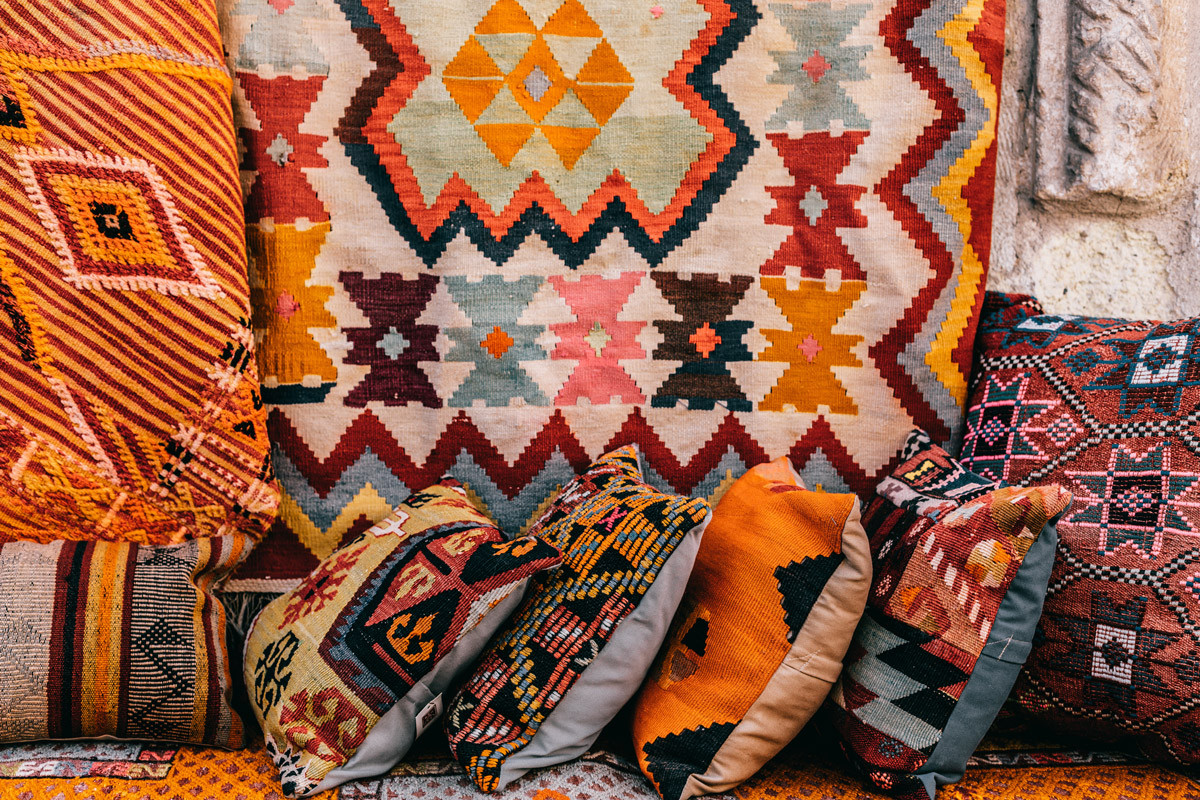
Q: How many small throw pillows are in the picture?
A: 5